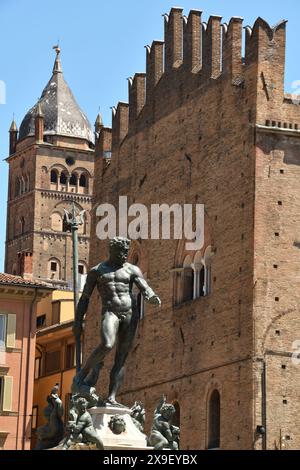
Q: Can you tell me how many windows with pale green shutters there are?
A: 2